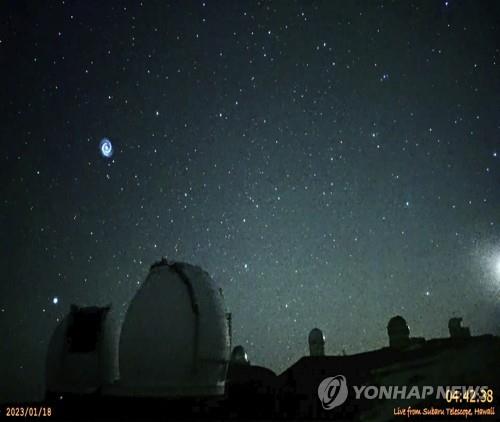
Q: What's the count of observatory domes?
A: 6